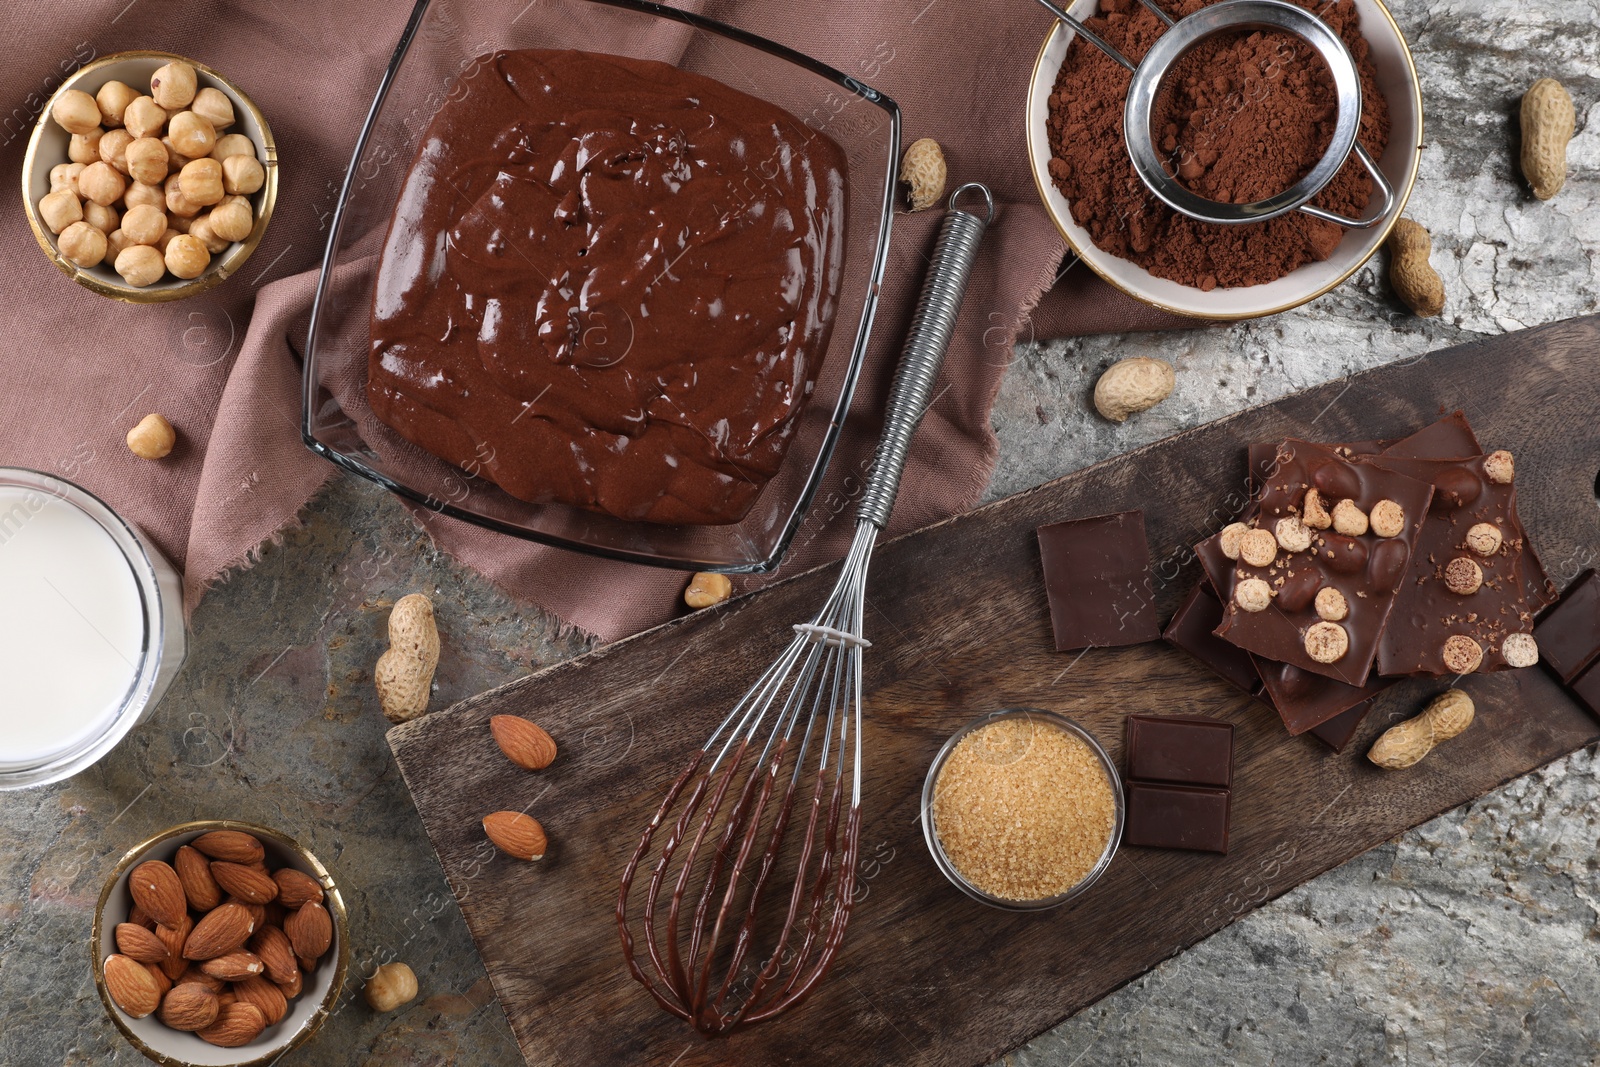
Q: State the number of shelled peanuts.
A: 6